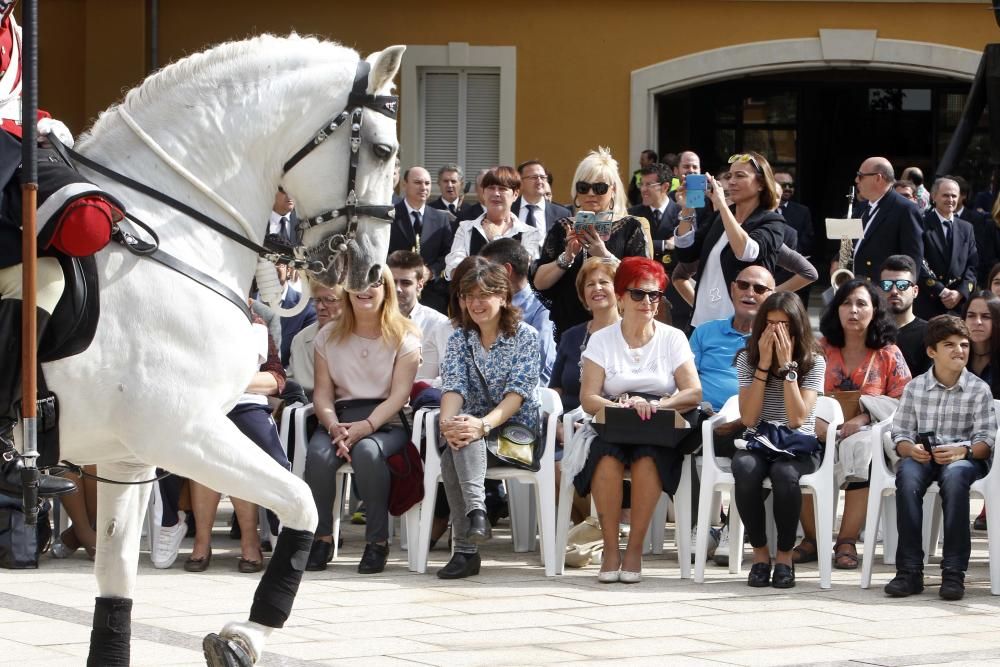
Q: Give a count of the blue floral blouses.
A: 1